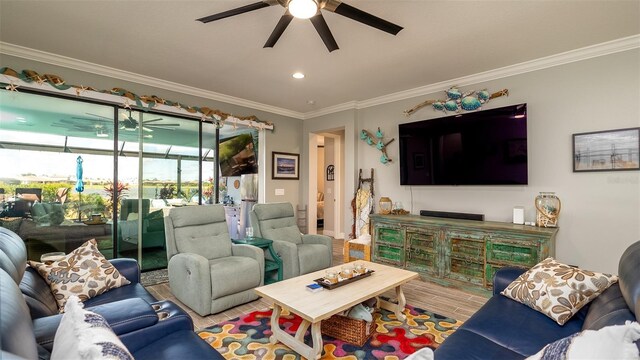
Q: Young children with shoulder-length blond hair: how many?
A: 0